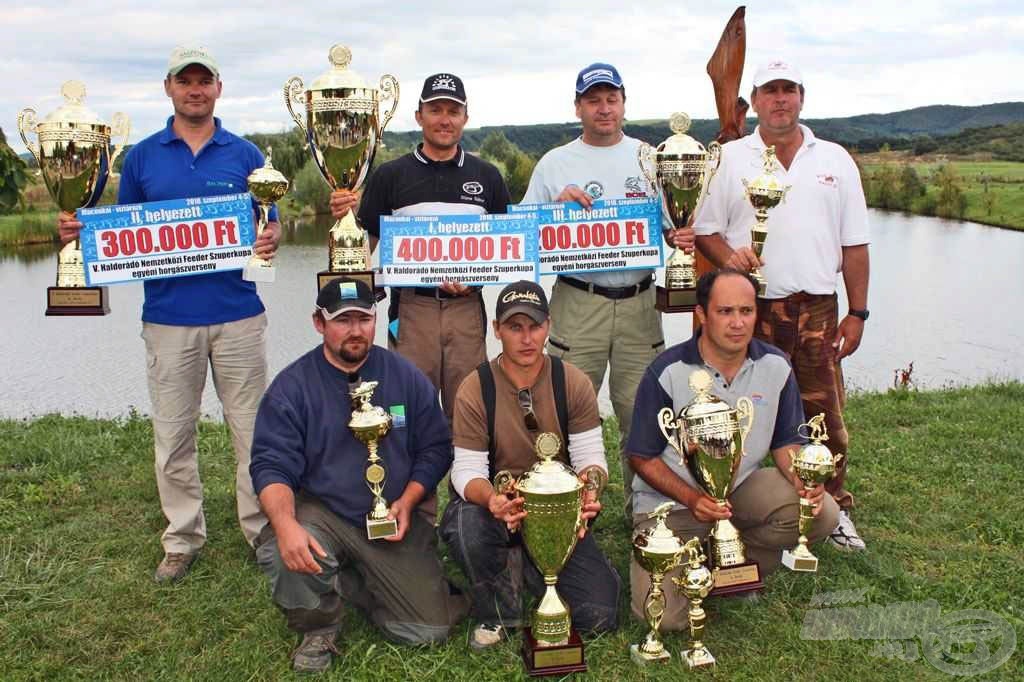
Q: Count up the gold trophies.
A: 11